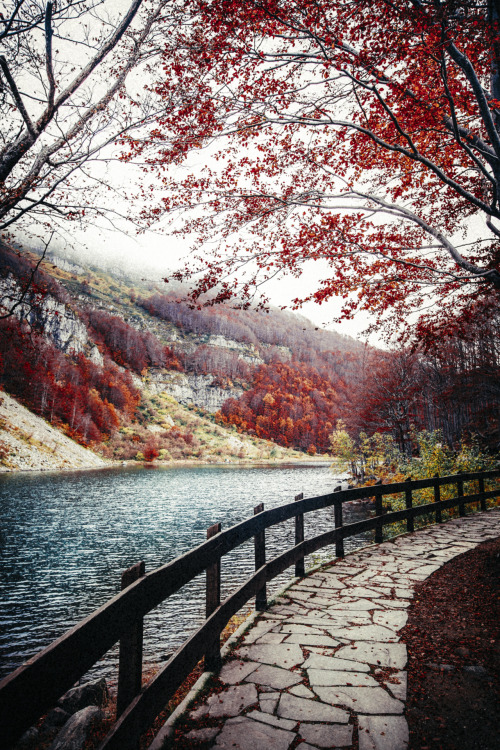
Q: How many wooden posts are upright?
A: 10